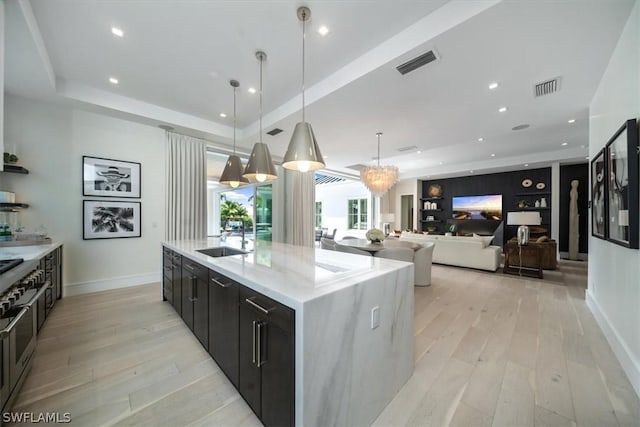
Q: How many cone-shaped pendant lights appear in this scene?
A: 3